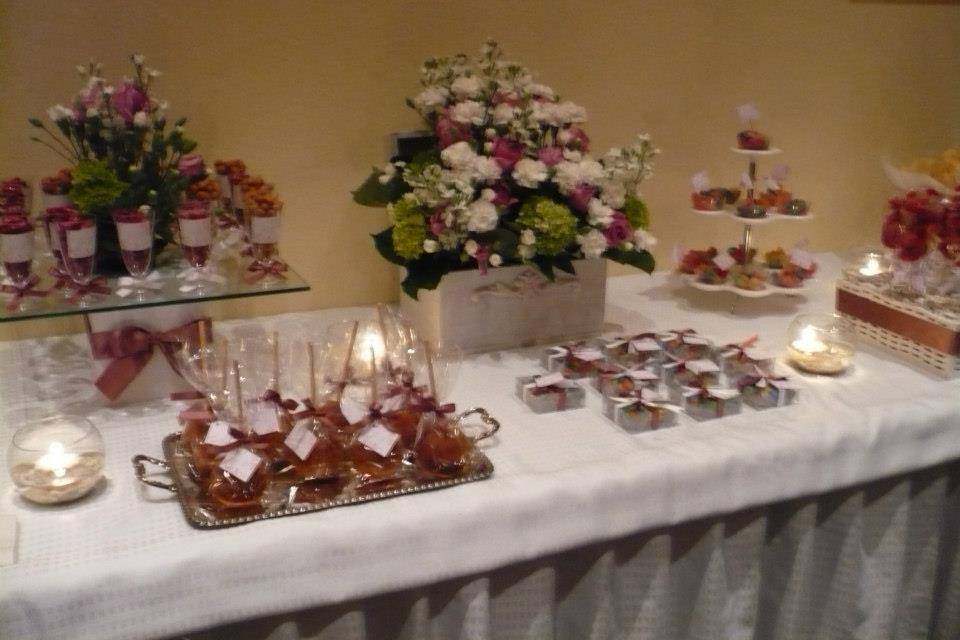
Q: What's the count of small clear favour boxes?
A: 10